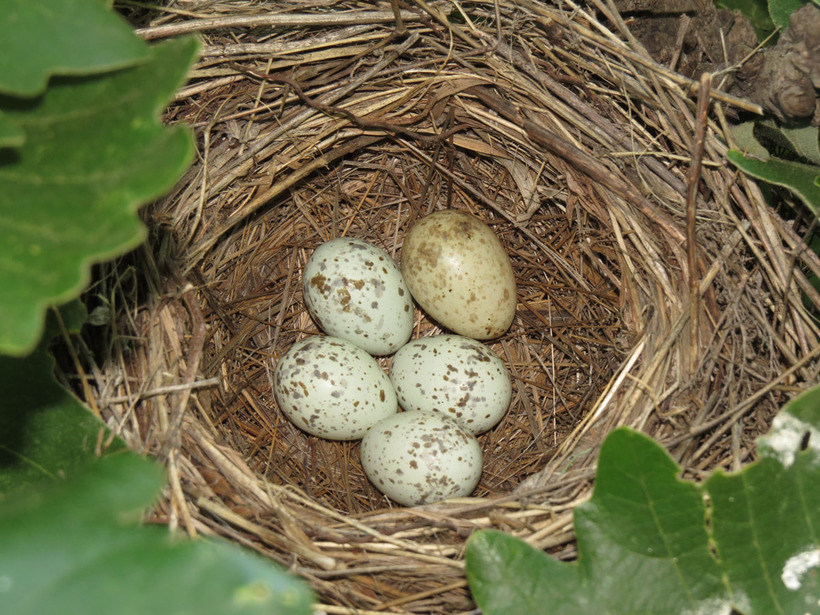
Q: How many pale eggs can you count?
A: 4